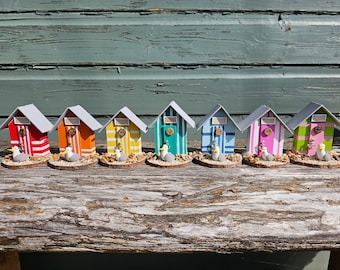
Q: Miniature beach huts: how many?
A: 7